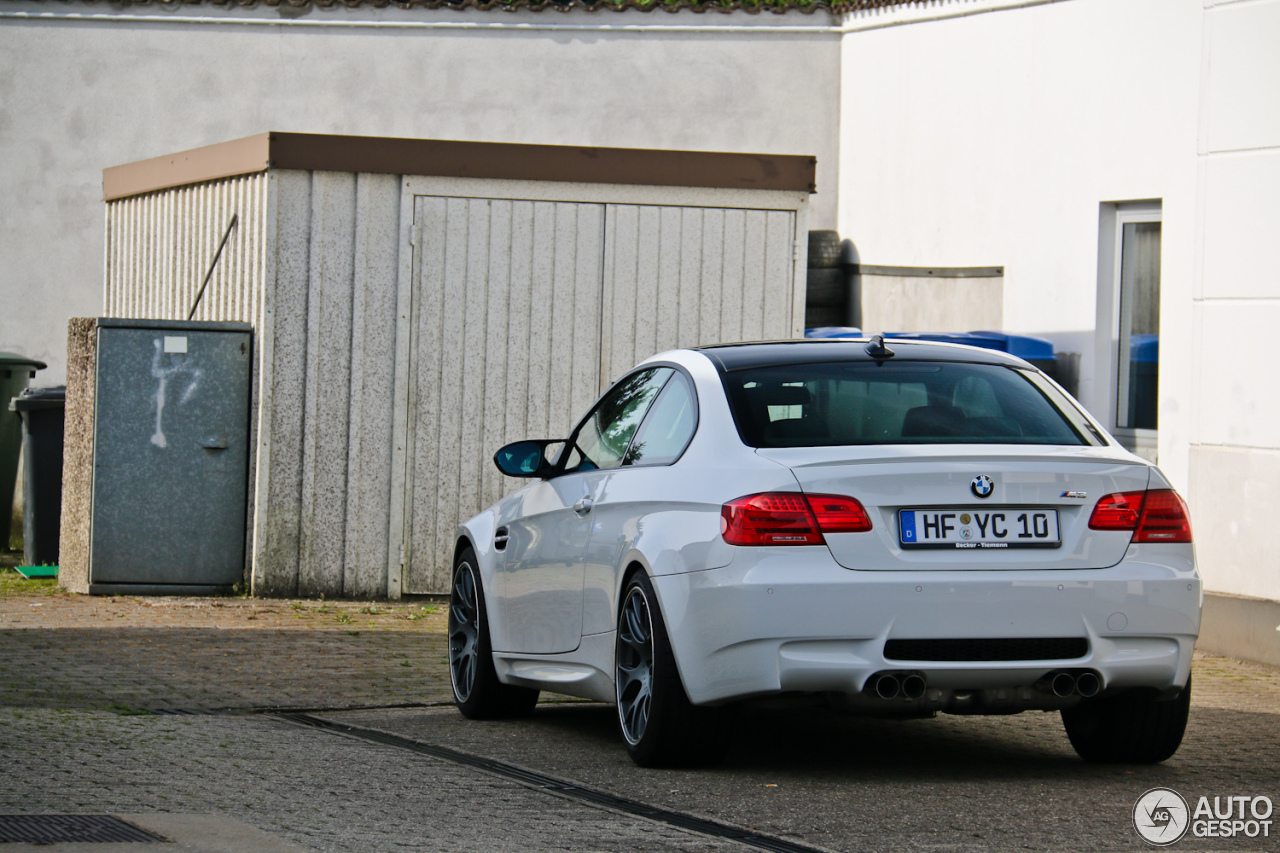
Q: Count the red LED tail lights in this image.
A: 2